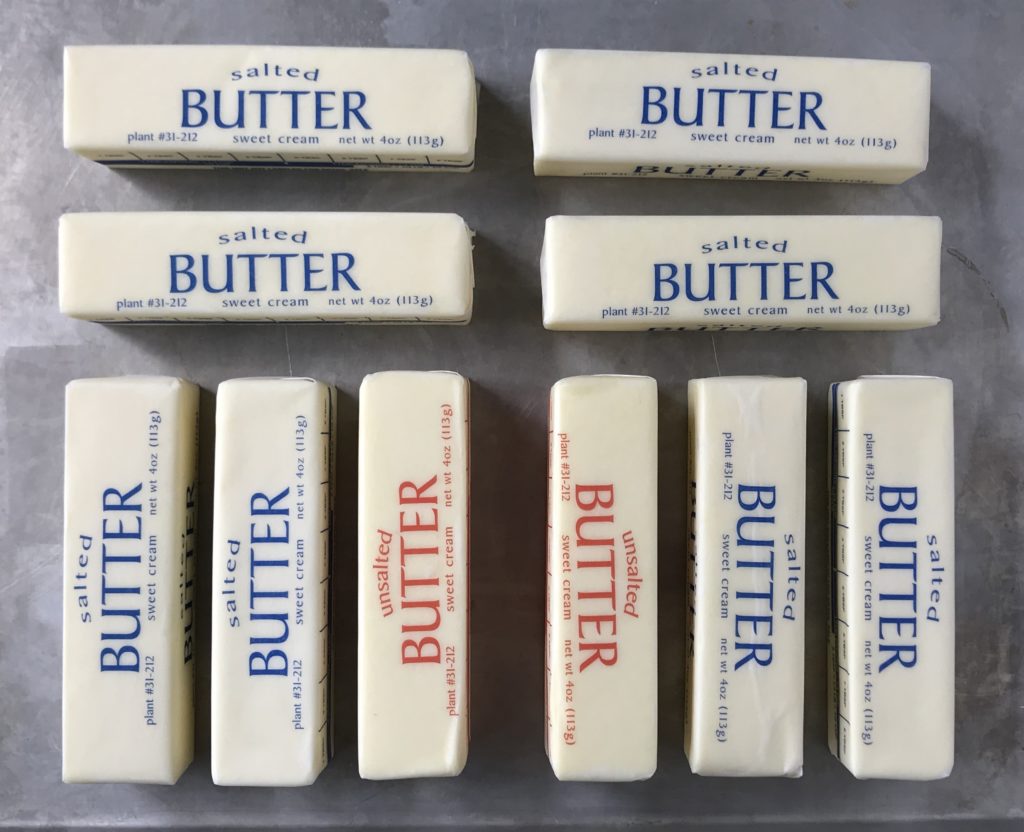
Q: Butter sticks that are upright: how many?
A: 6